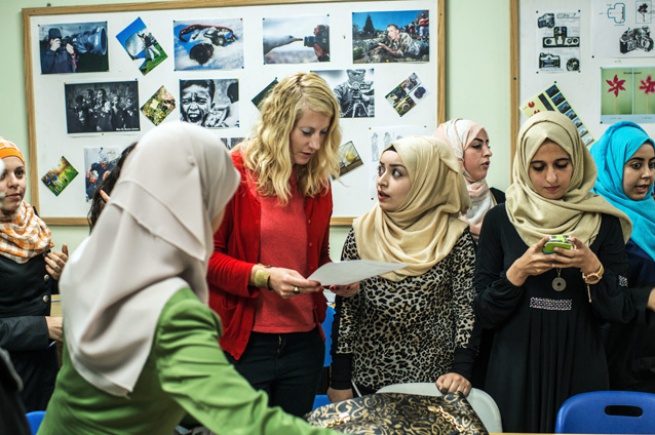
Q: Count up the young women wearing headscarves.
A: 6